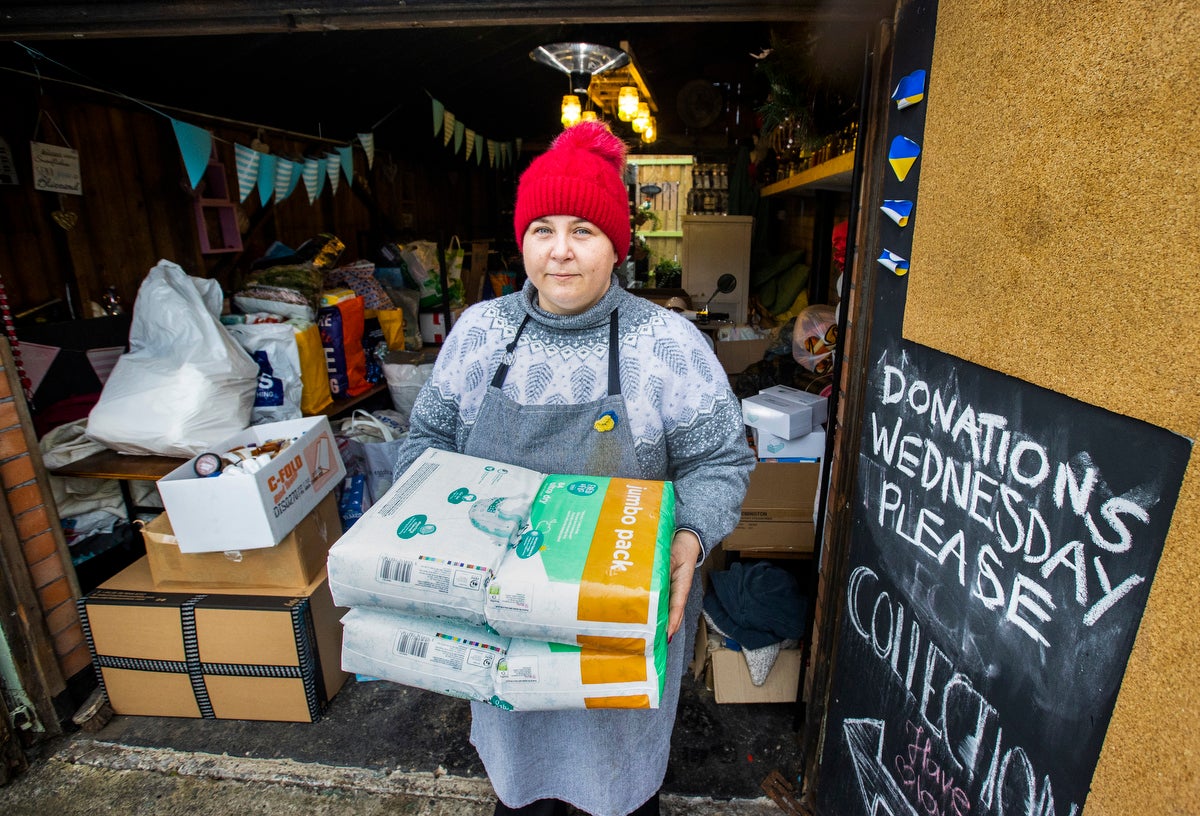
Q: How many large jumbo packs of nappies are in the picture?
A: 2